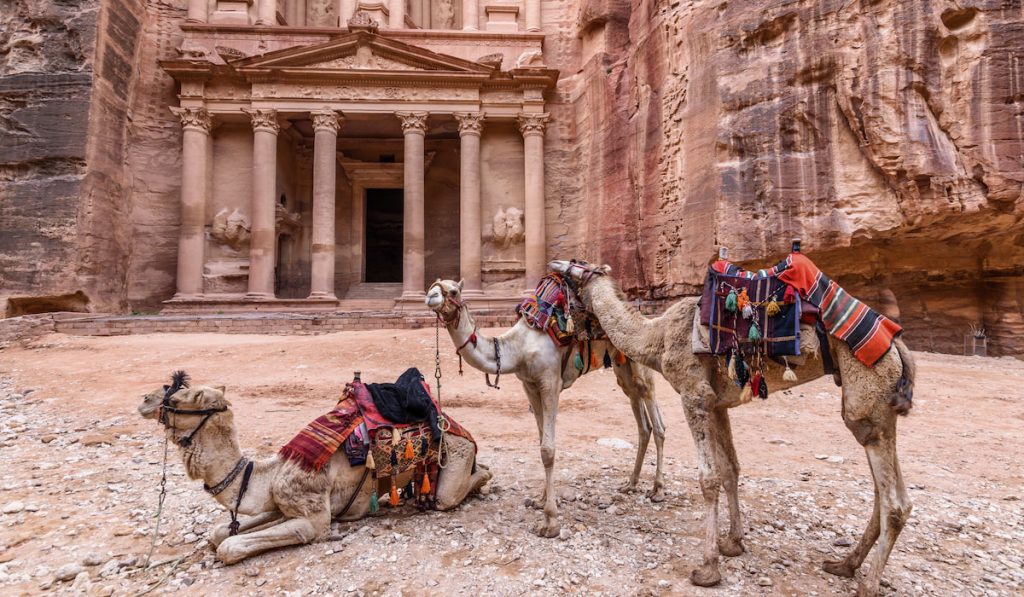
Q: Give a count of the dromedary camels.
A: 3